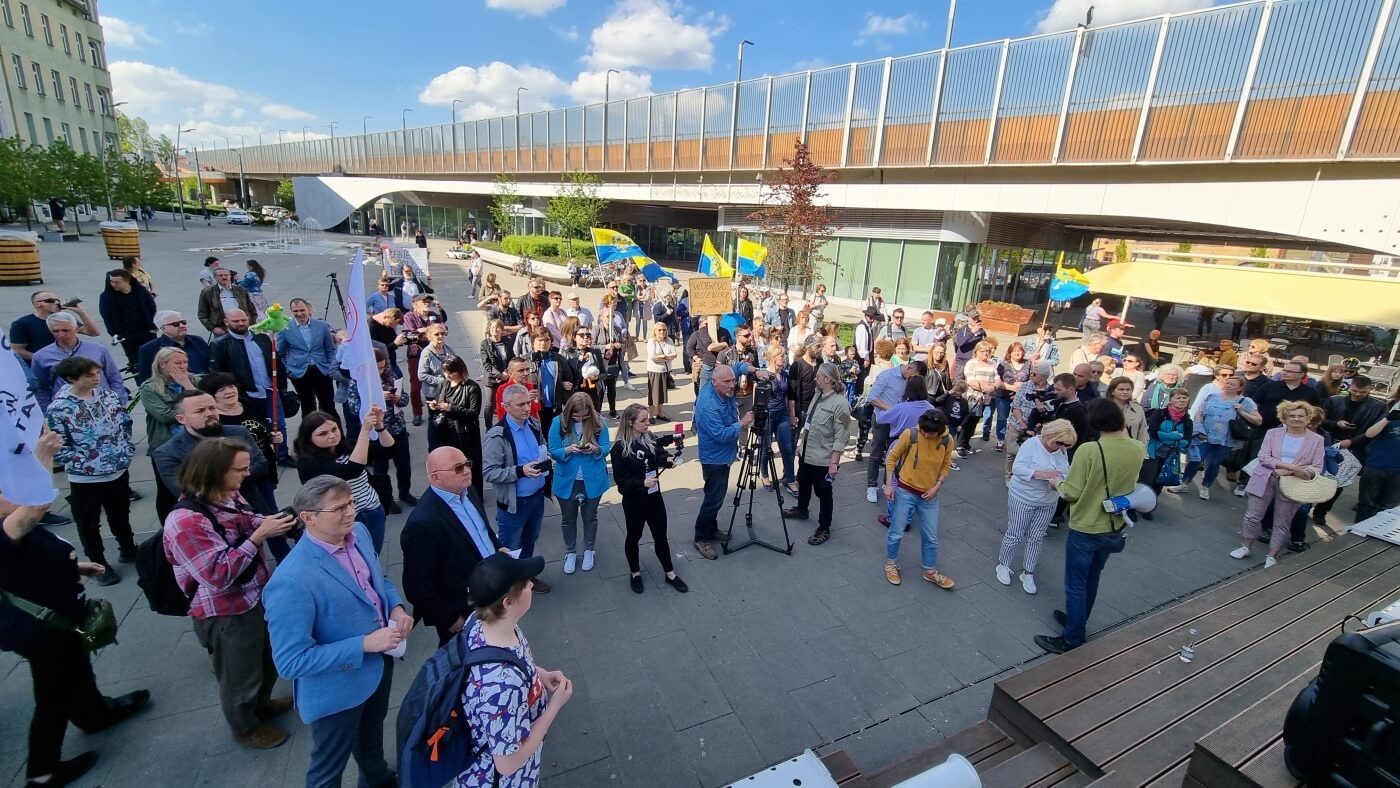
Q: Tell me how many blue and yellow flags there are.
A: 5